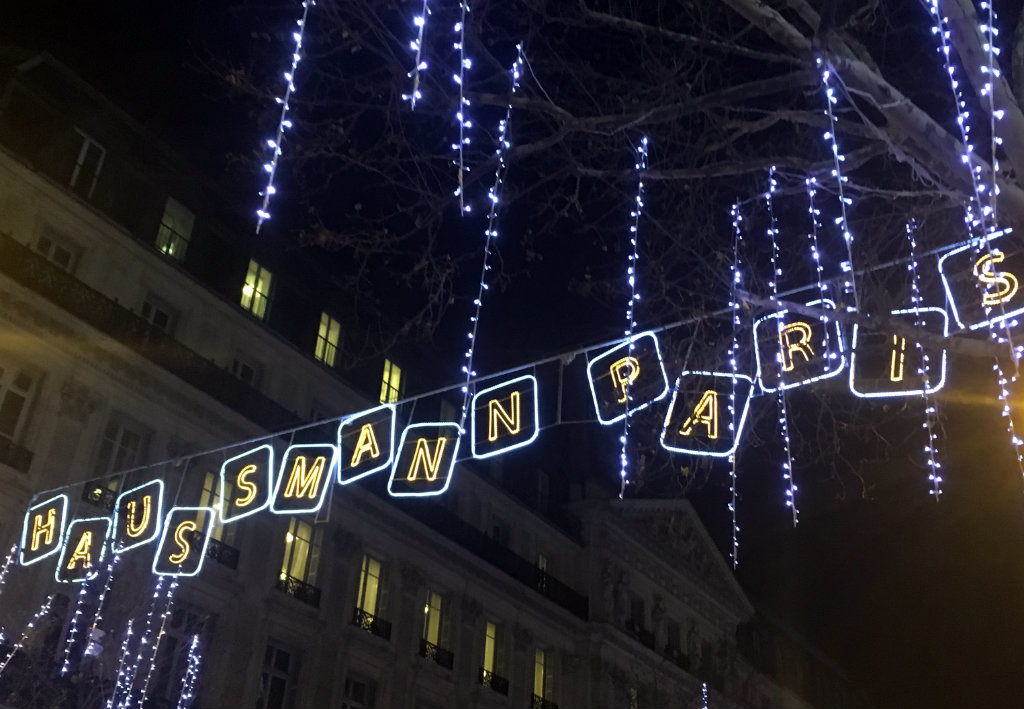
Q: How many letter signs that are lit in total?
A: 14